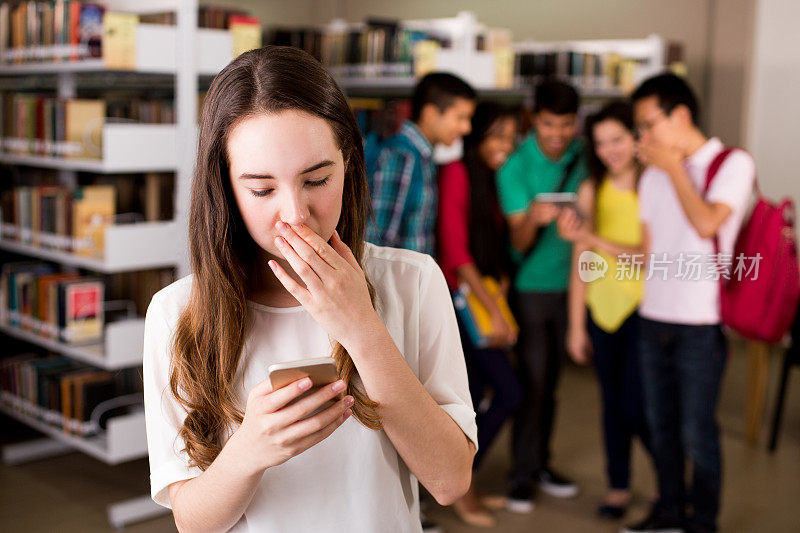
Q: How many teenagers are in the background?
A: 5